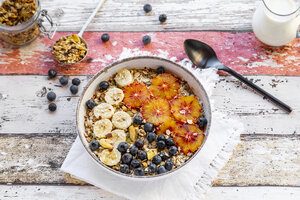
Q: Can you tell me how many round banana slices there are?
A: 7